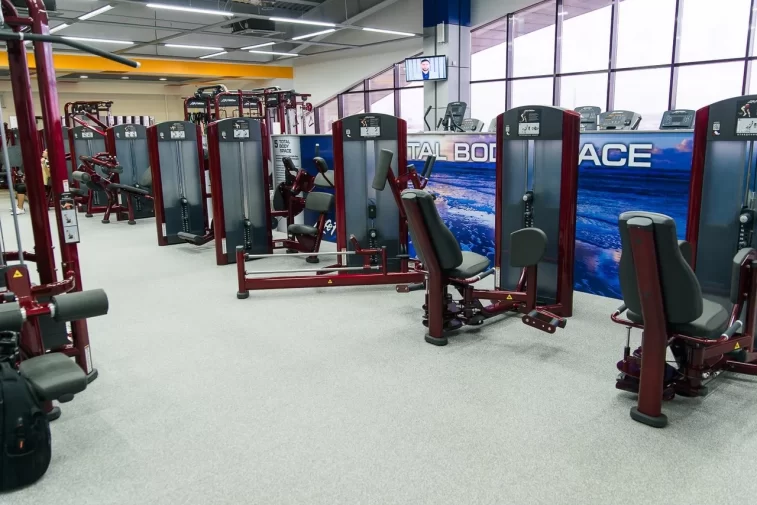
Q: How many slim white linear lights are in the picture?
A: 11